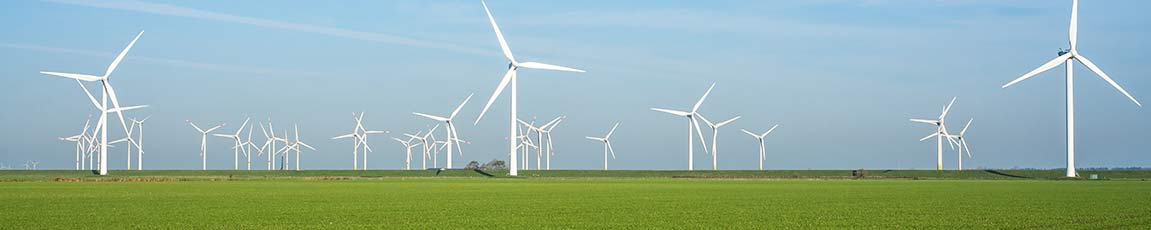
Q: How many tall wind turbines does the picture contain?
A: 3